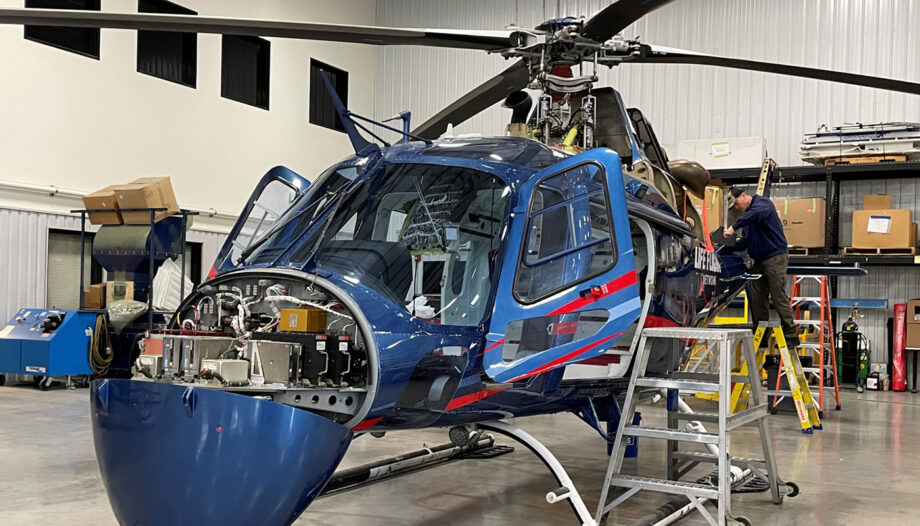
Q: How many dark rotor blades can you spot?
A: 4